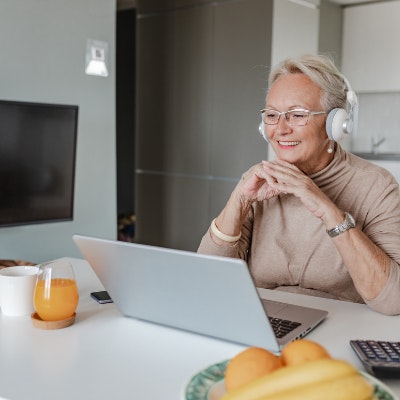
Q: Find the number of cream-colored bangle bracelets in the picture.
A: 1